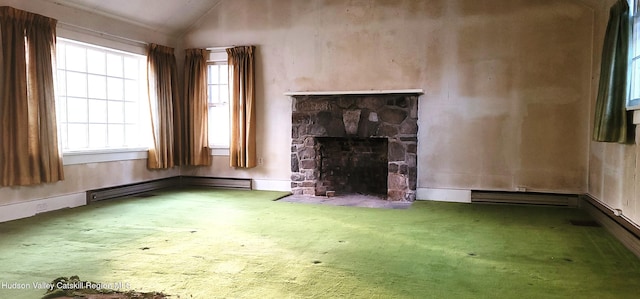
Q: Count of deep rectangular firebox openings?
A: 1